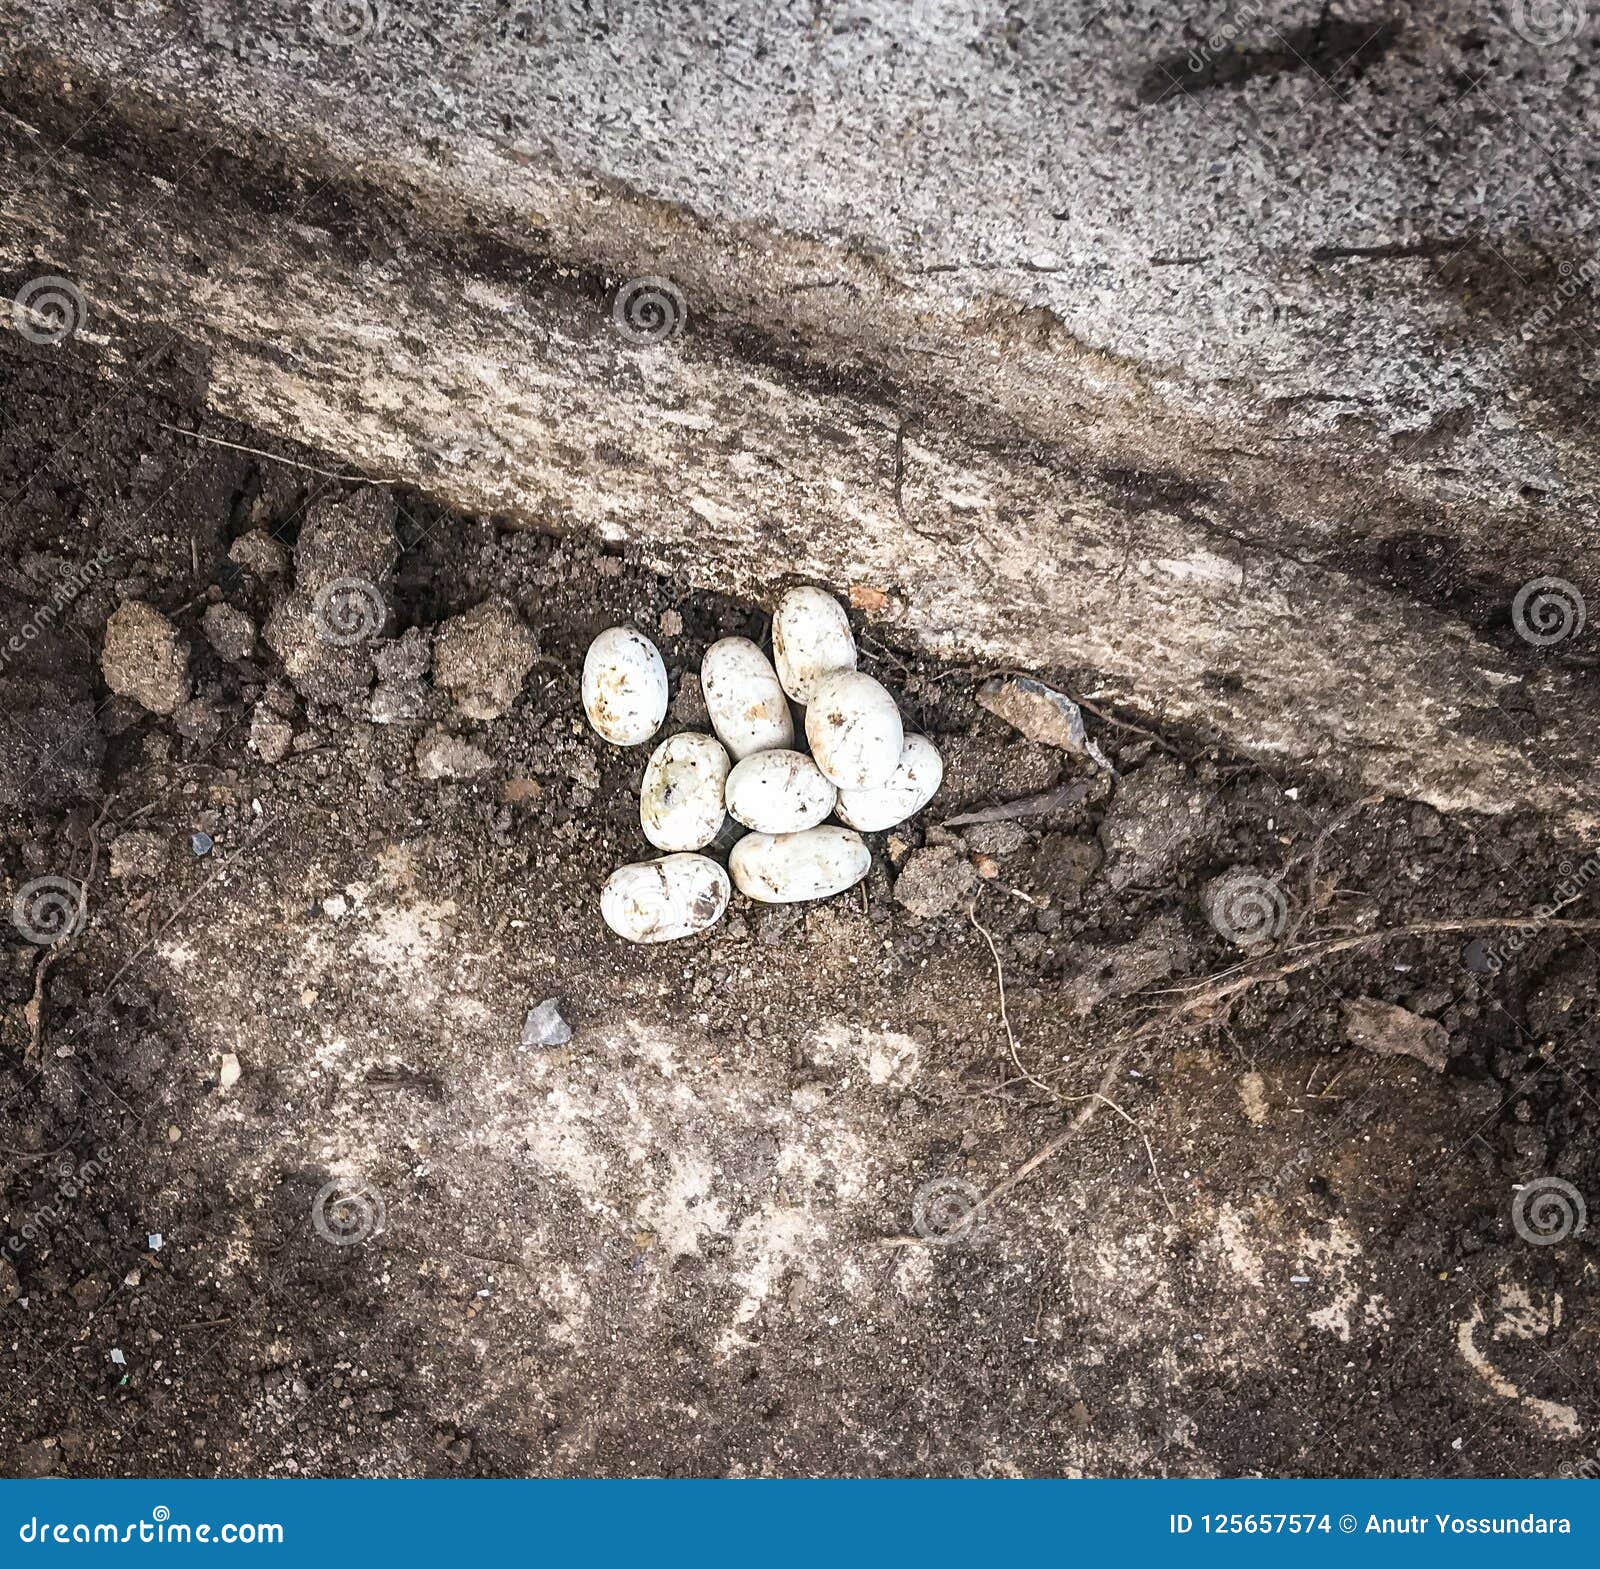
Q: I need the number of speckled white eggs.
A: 9